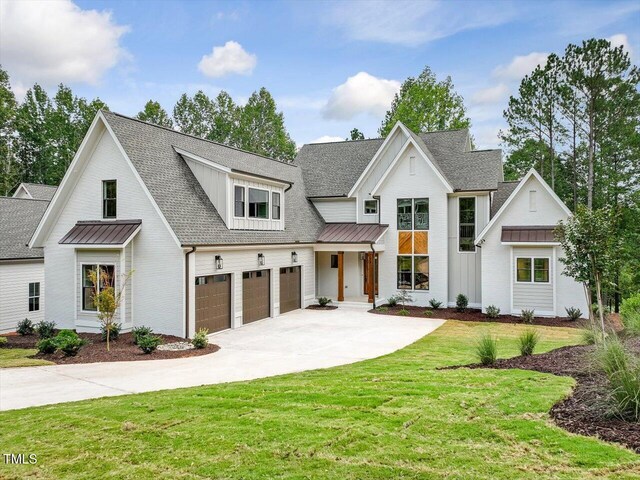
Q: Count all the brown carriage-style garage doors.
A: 3